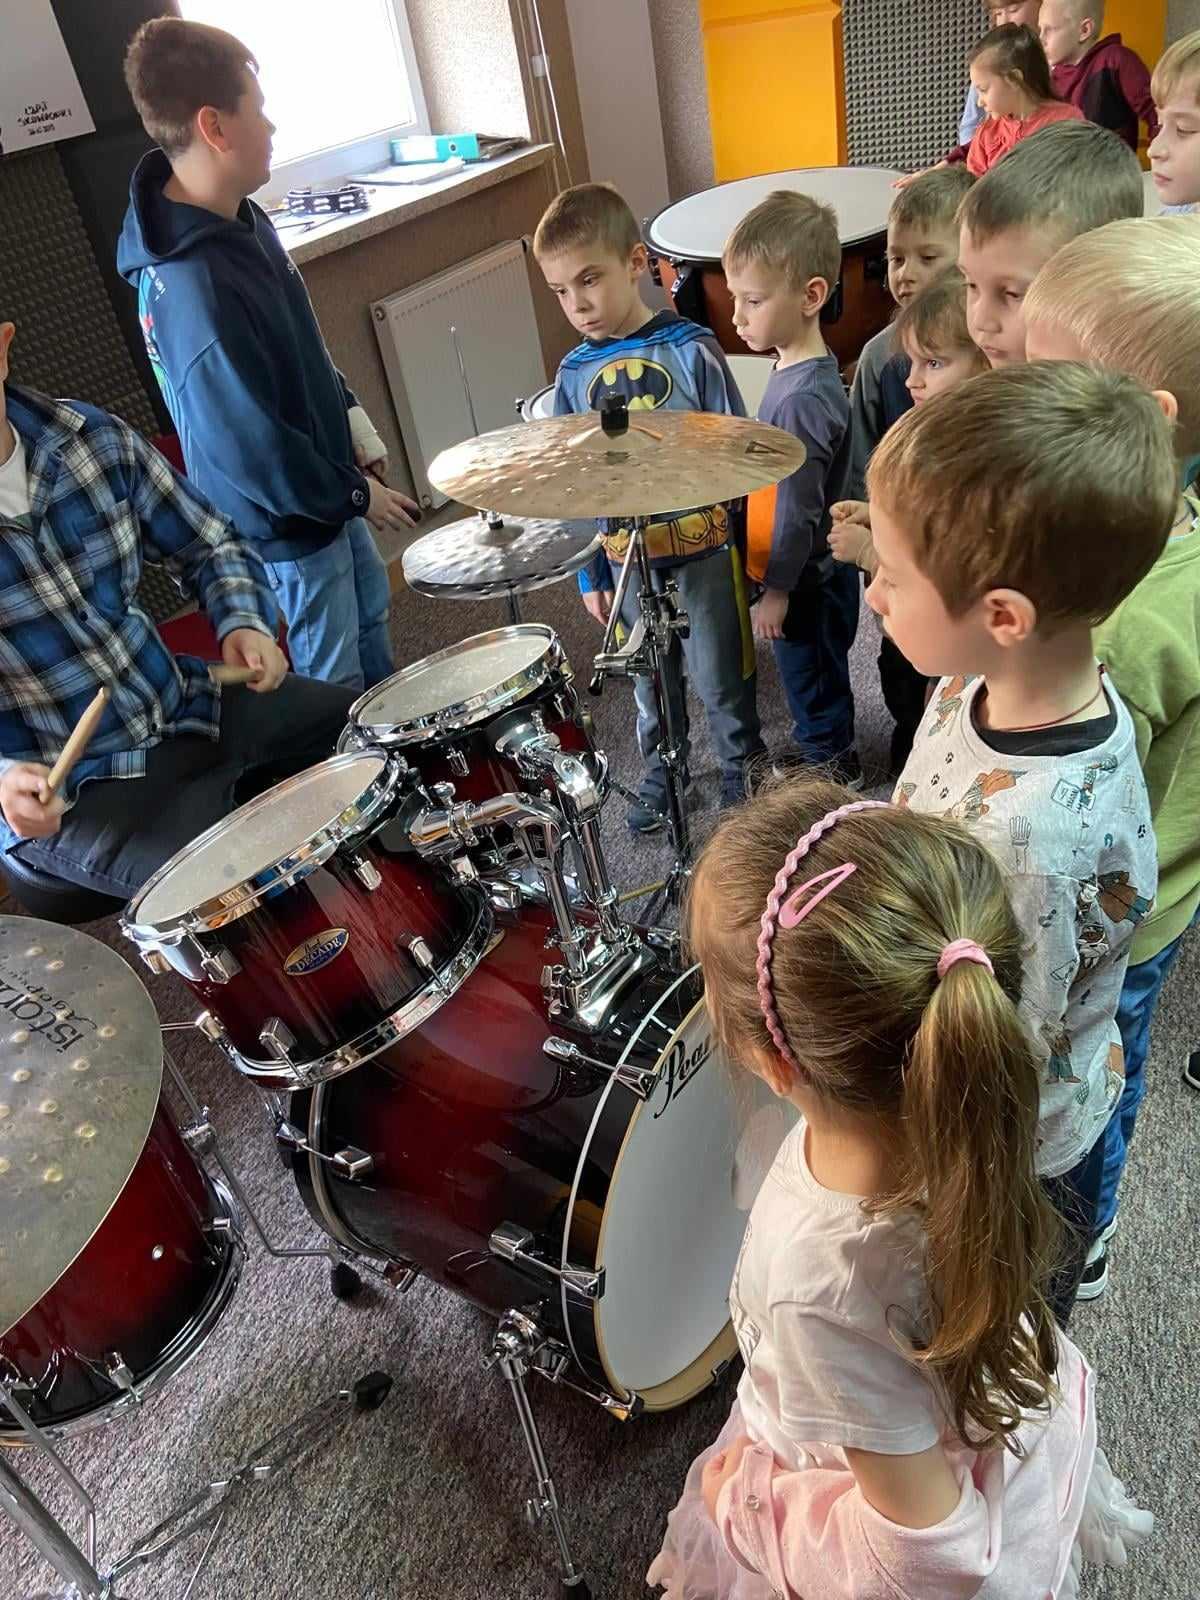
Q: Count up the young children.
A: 12